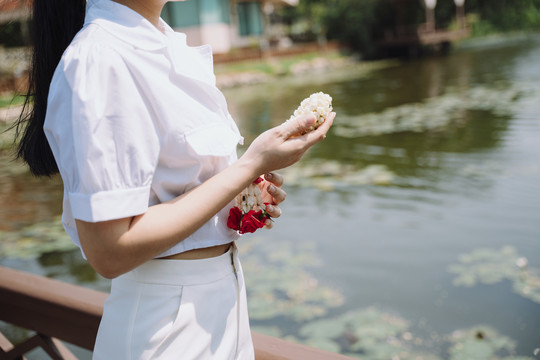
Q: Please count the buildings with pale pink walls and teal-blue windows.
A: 1